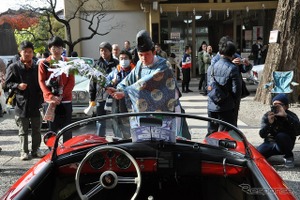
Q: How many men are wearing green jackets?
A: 2